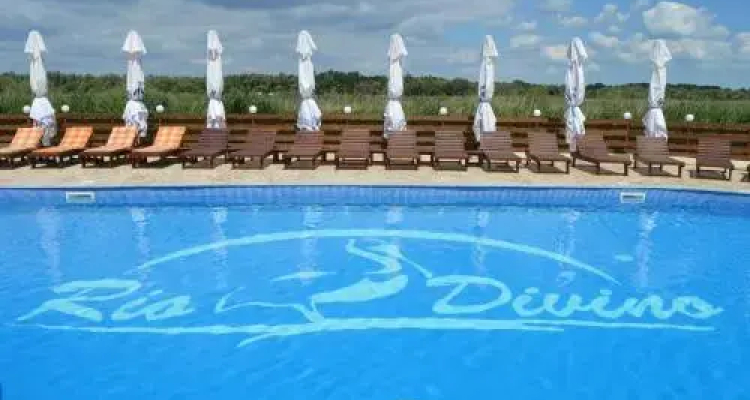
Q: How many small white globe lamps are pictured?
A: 9